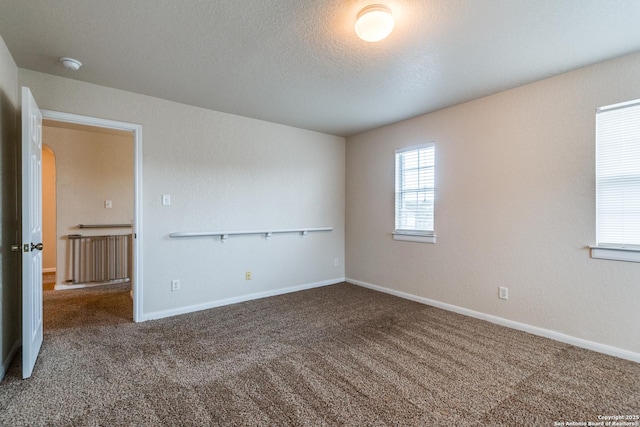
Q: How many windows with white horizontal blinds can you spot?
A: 2